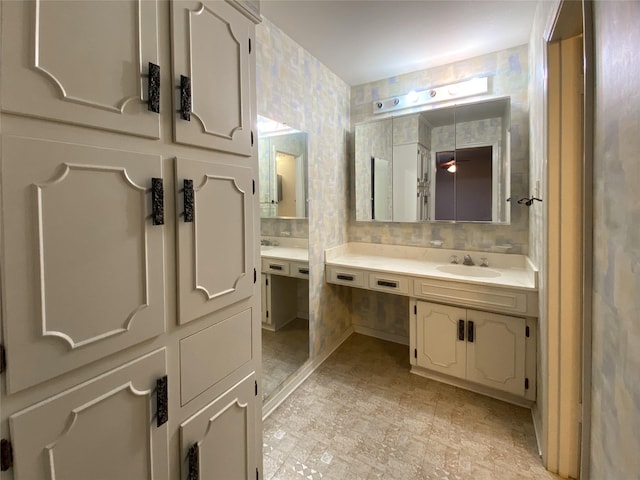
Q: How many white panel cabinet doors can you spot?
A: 8